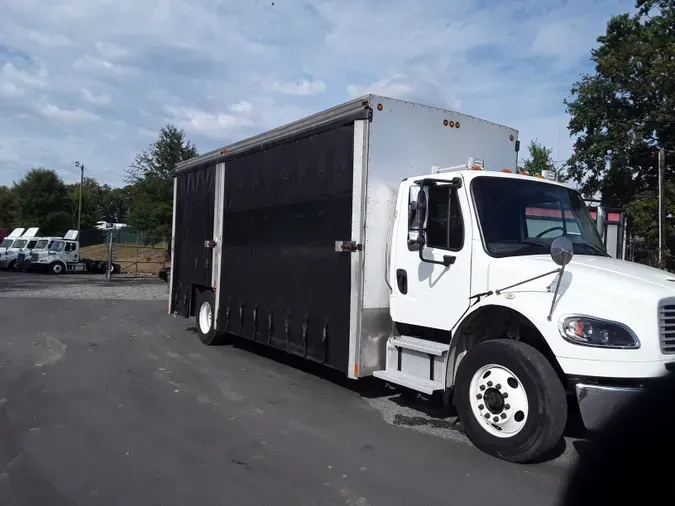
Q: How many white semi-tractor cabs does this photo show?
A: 4